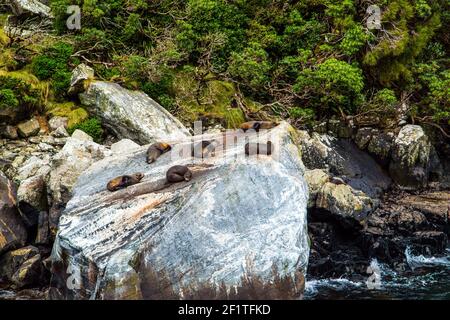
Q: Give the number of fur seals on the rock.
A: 6